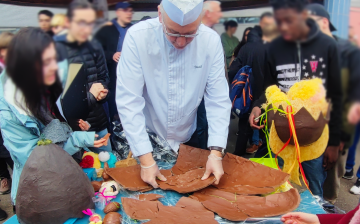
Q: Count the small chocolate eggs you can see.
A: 2